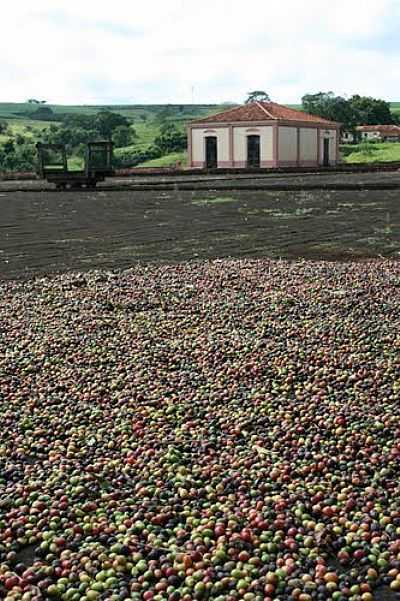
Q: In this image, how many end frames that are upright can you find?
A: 2